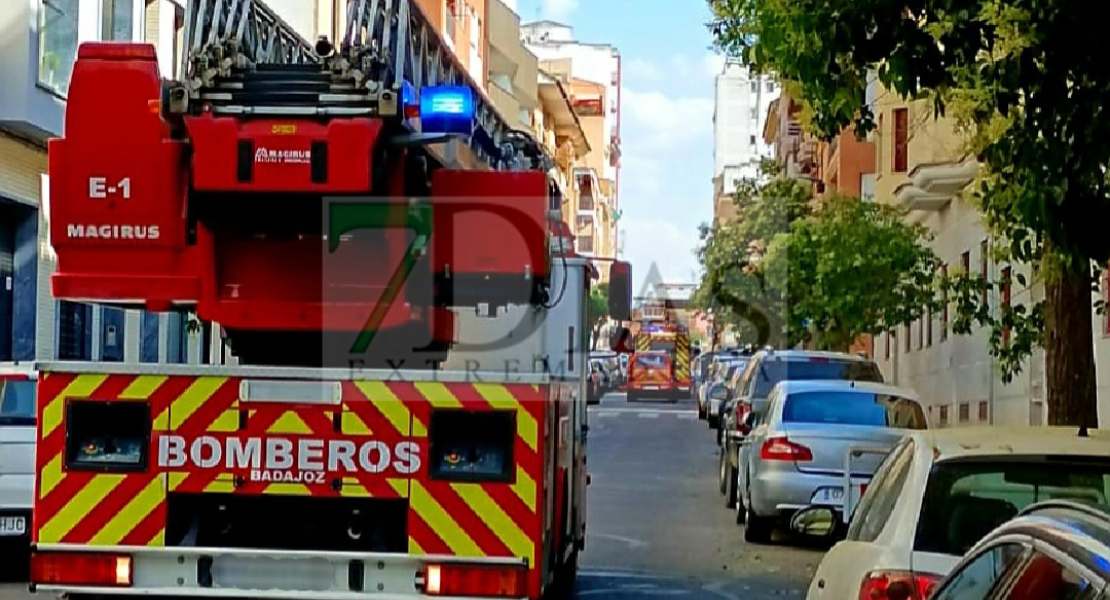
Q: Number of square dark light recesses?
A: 2